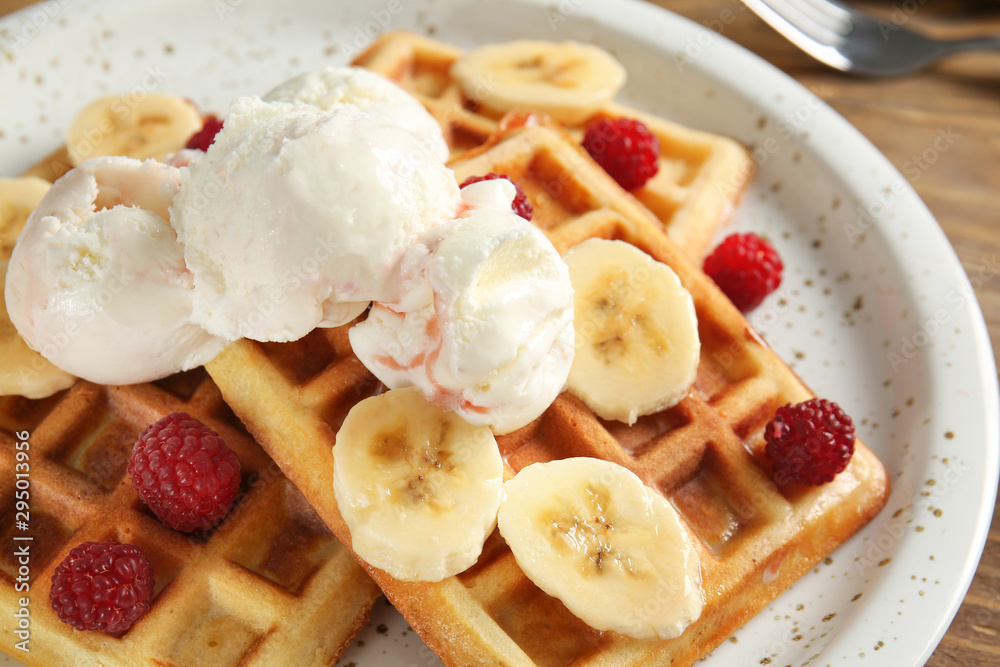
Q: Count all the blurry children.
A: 0